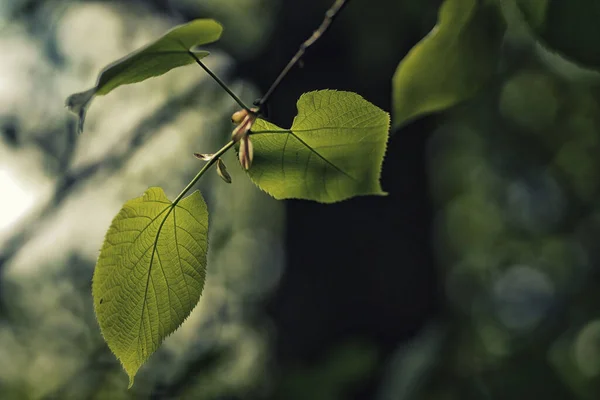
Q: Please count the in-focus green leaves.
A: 3